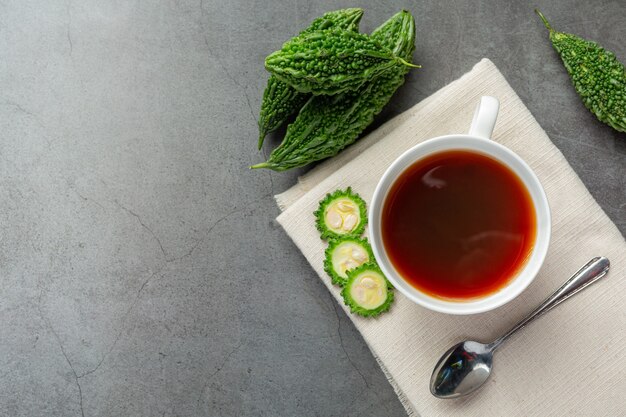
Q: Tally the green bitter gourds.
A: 4